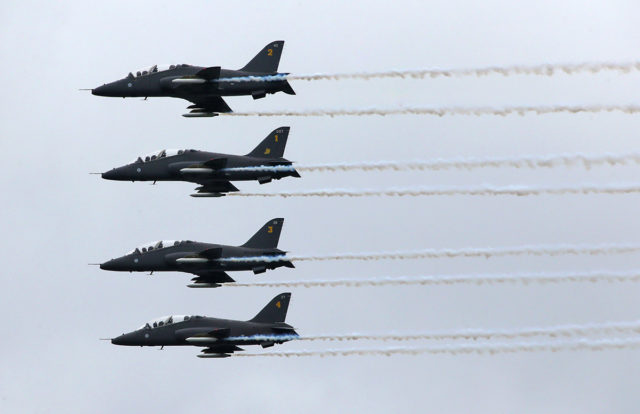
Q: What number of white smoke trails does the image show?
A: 8